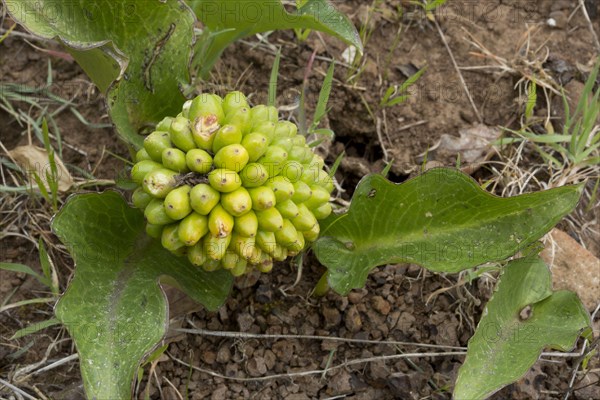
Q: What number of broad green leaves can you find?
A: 5